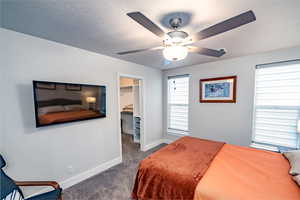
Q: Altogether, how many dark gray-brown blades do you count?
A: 4